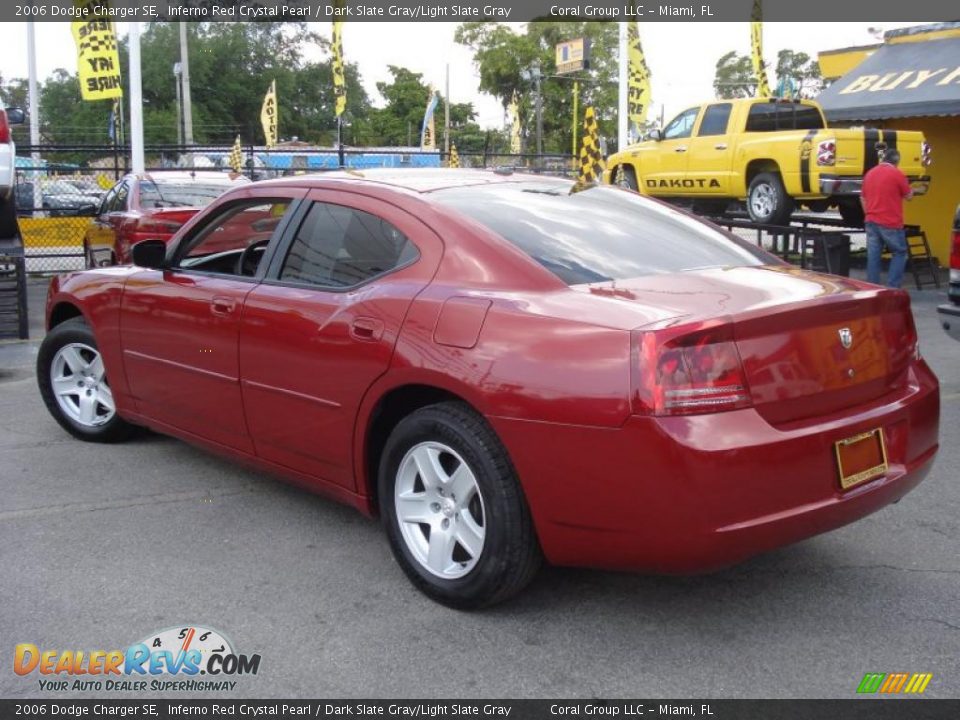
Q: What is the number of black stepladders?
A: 1